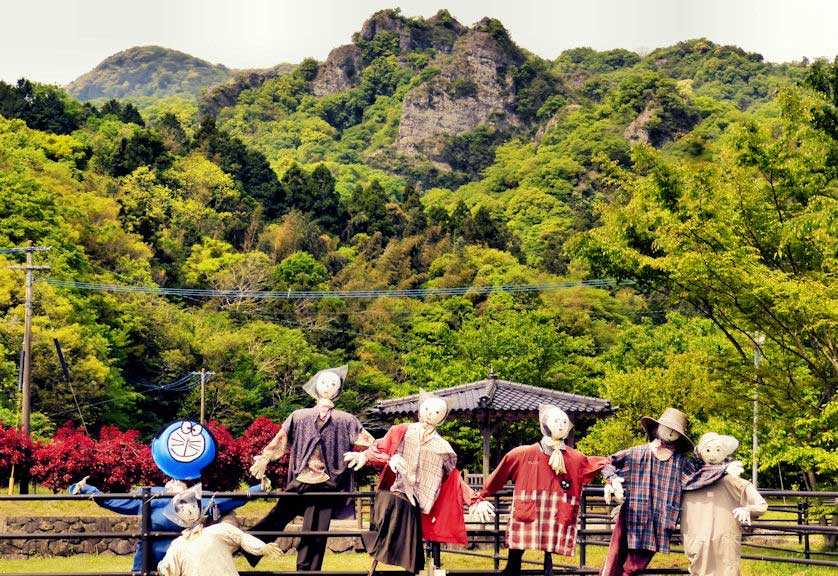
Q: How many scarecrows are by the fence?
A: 7